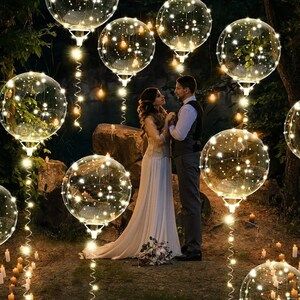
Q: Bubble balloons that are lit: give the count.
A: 10